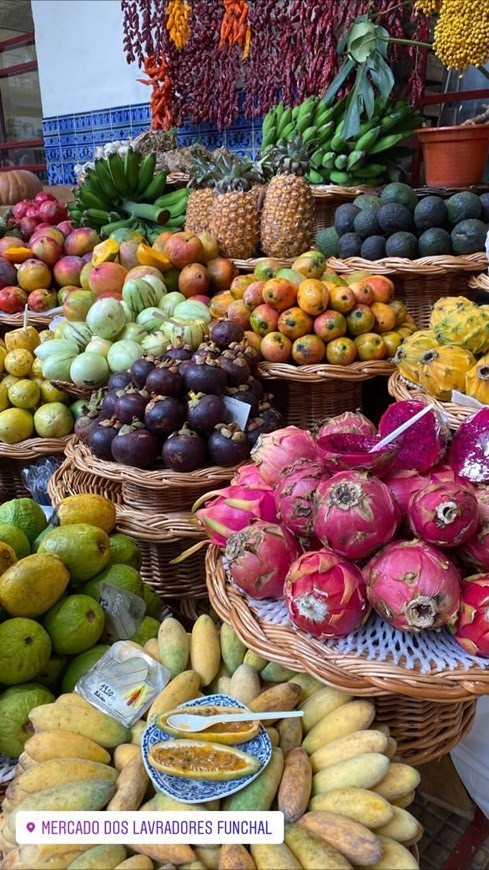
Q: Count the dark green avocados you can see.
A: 14